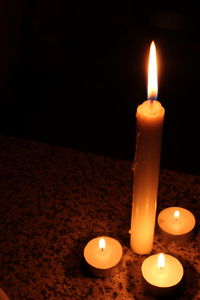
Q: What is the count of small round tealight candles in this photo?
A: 3